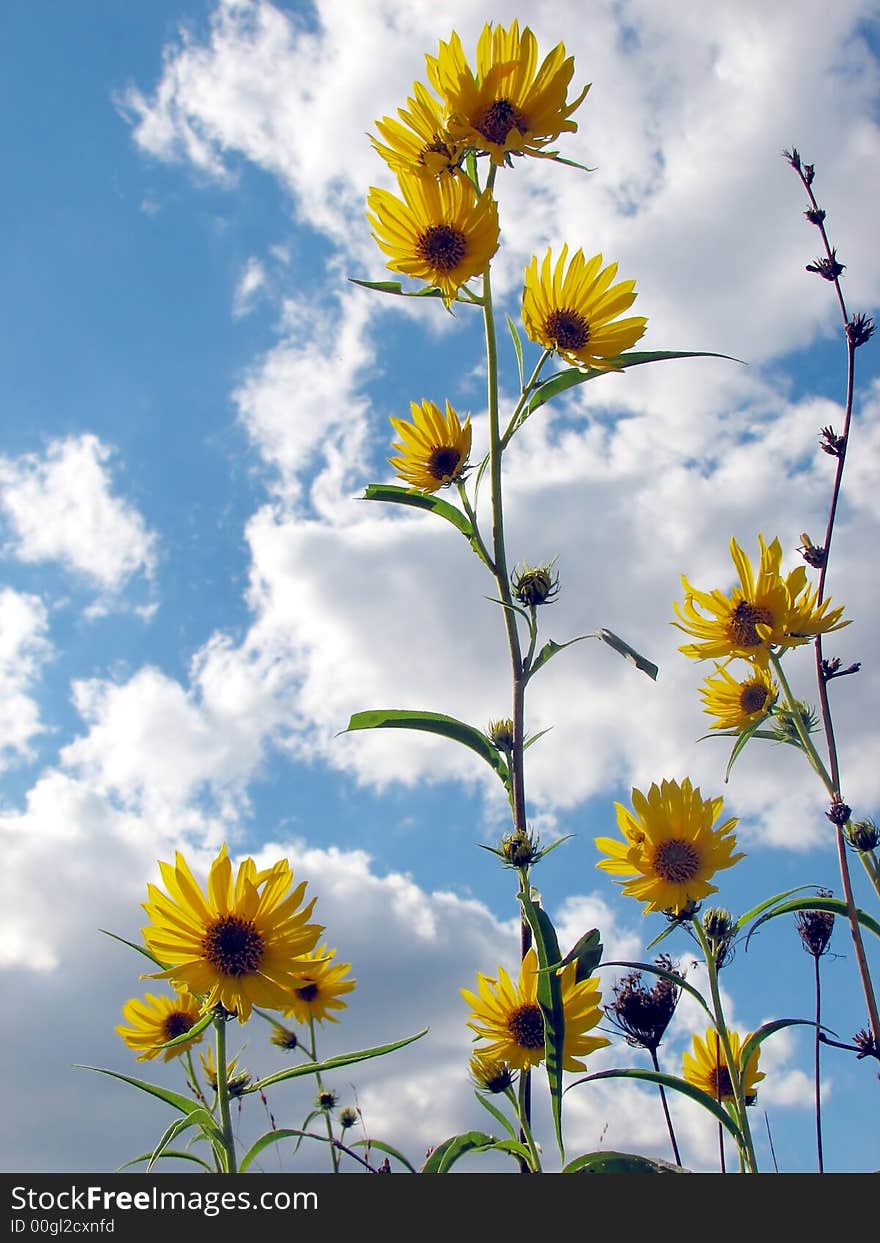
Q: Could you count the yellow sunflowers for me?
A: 13